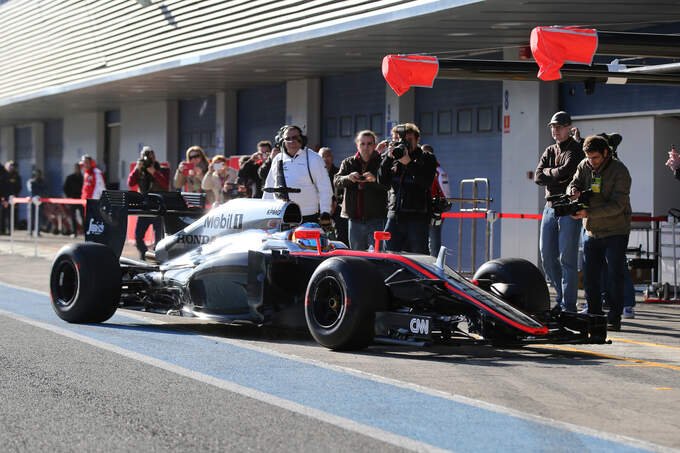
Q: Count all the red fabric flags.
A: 2